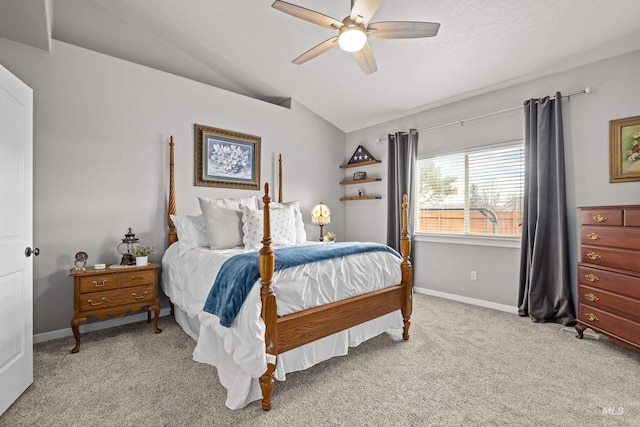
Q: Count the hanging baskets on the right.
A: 0